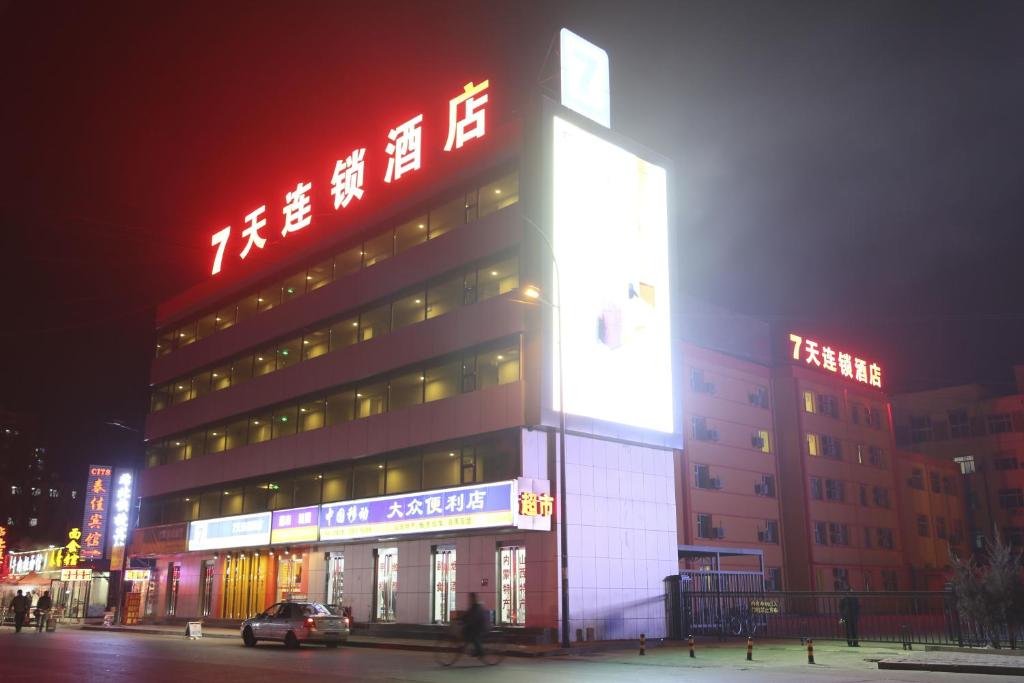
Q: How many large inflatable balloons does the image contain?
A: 0